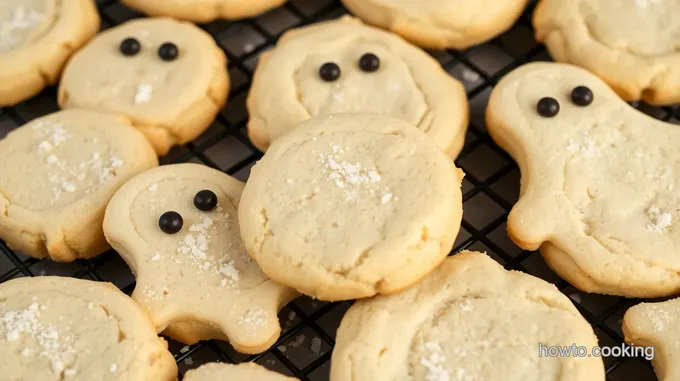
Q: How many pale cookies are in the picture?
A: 14